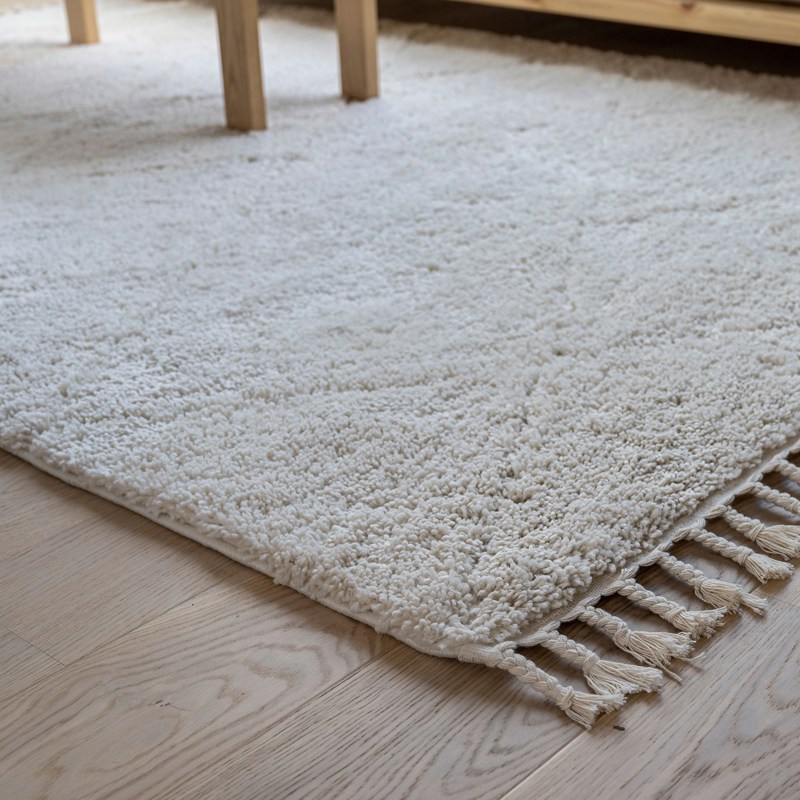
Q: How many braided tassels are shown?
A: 9